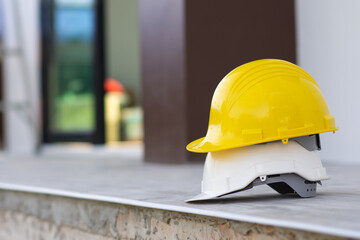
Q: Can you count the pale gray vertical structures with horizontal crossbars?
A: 1